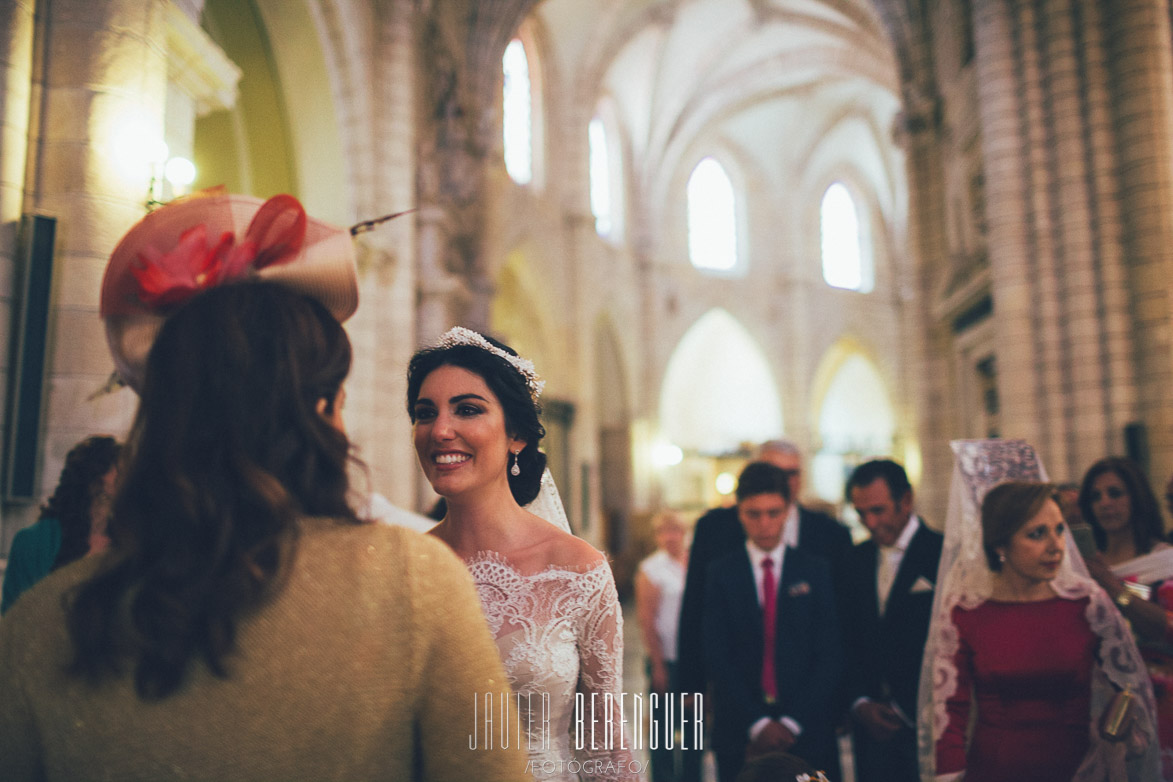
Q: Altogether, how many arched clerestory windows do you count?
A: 4